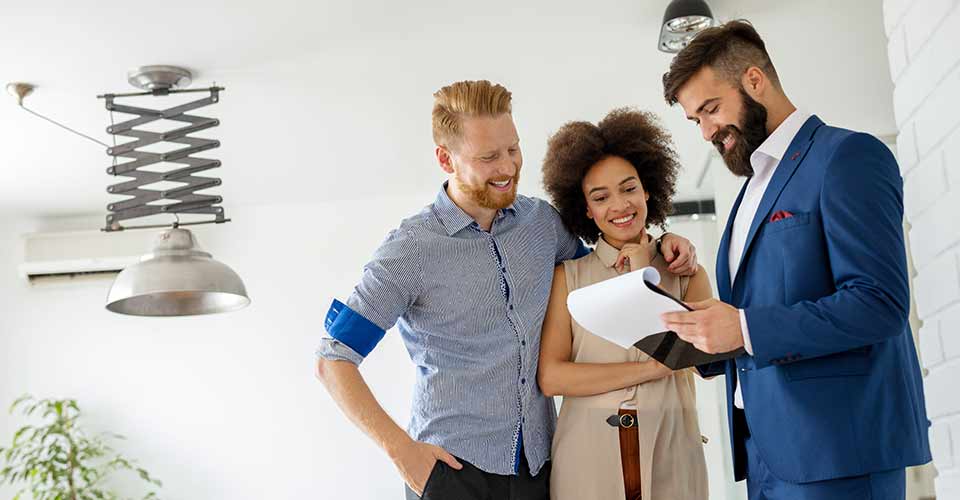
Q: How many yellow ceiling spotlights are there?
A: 0